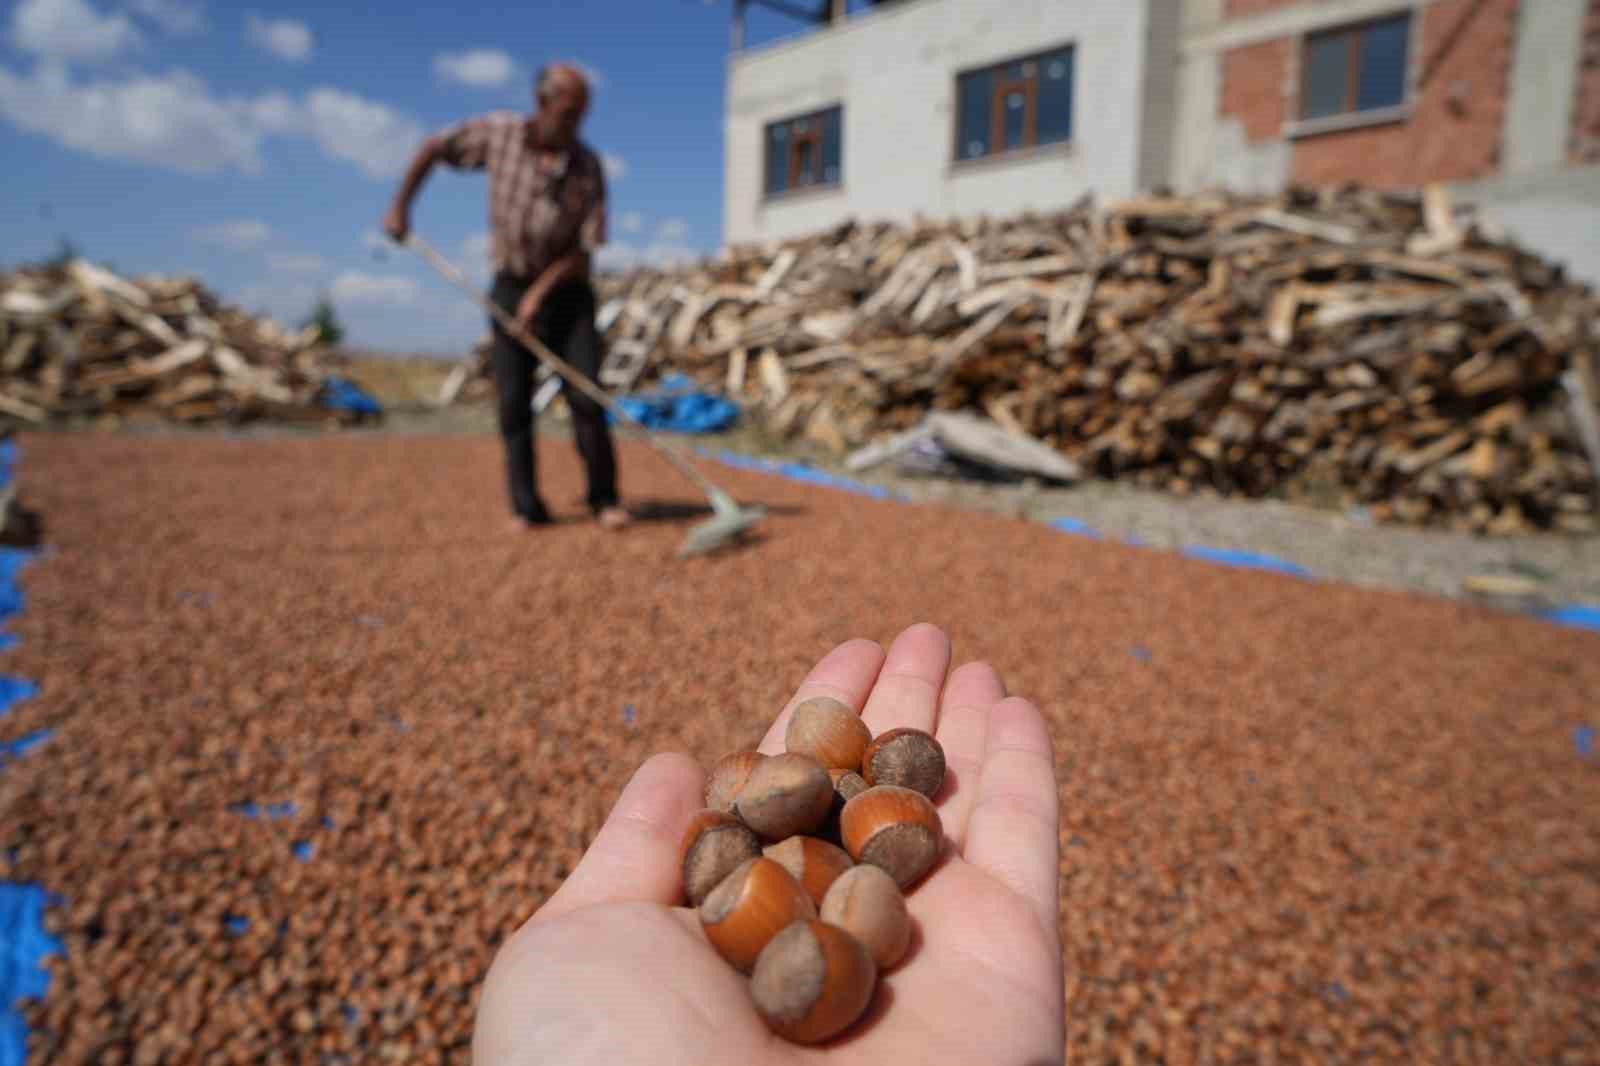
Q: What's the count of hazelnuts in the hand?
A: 11